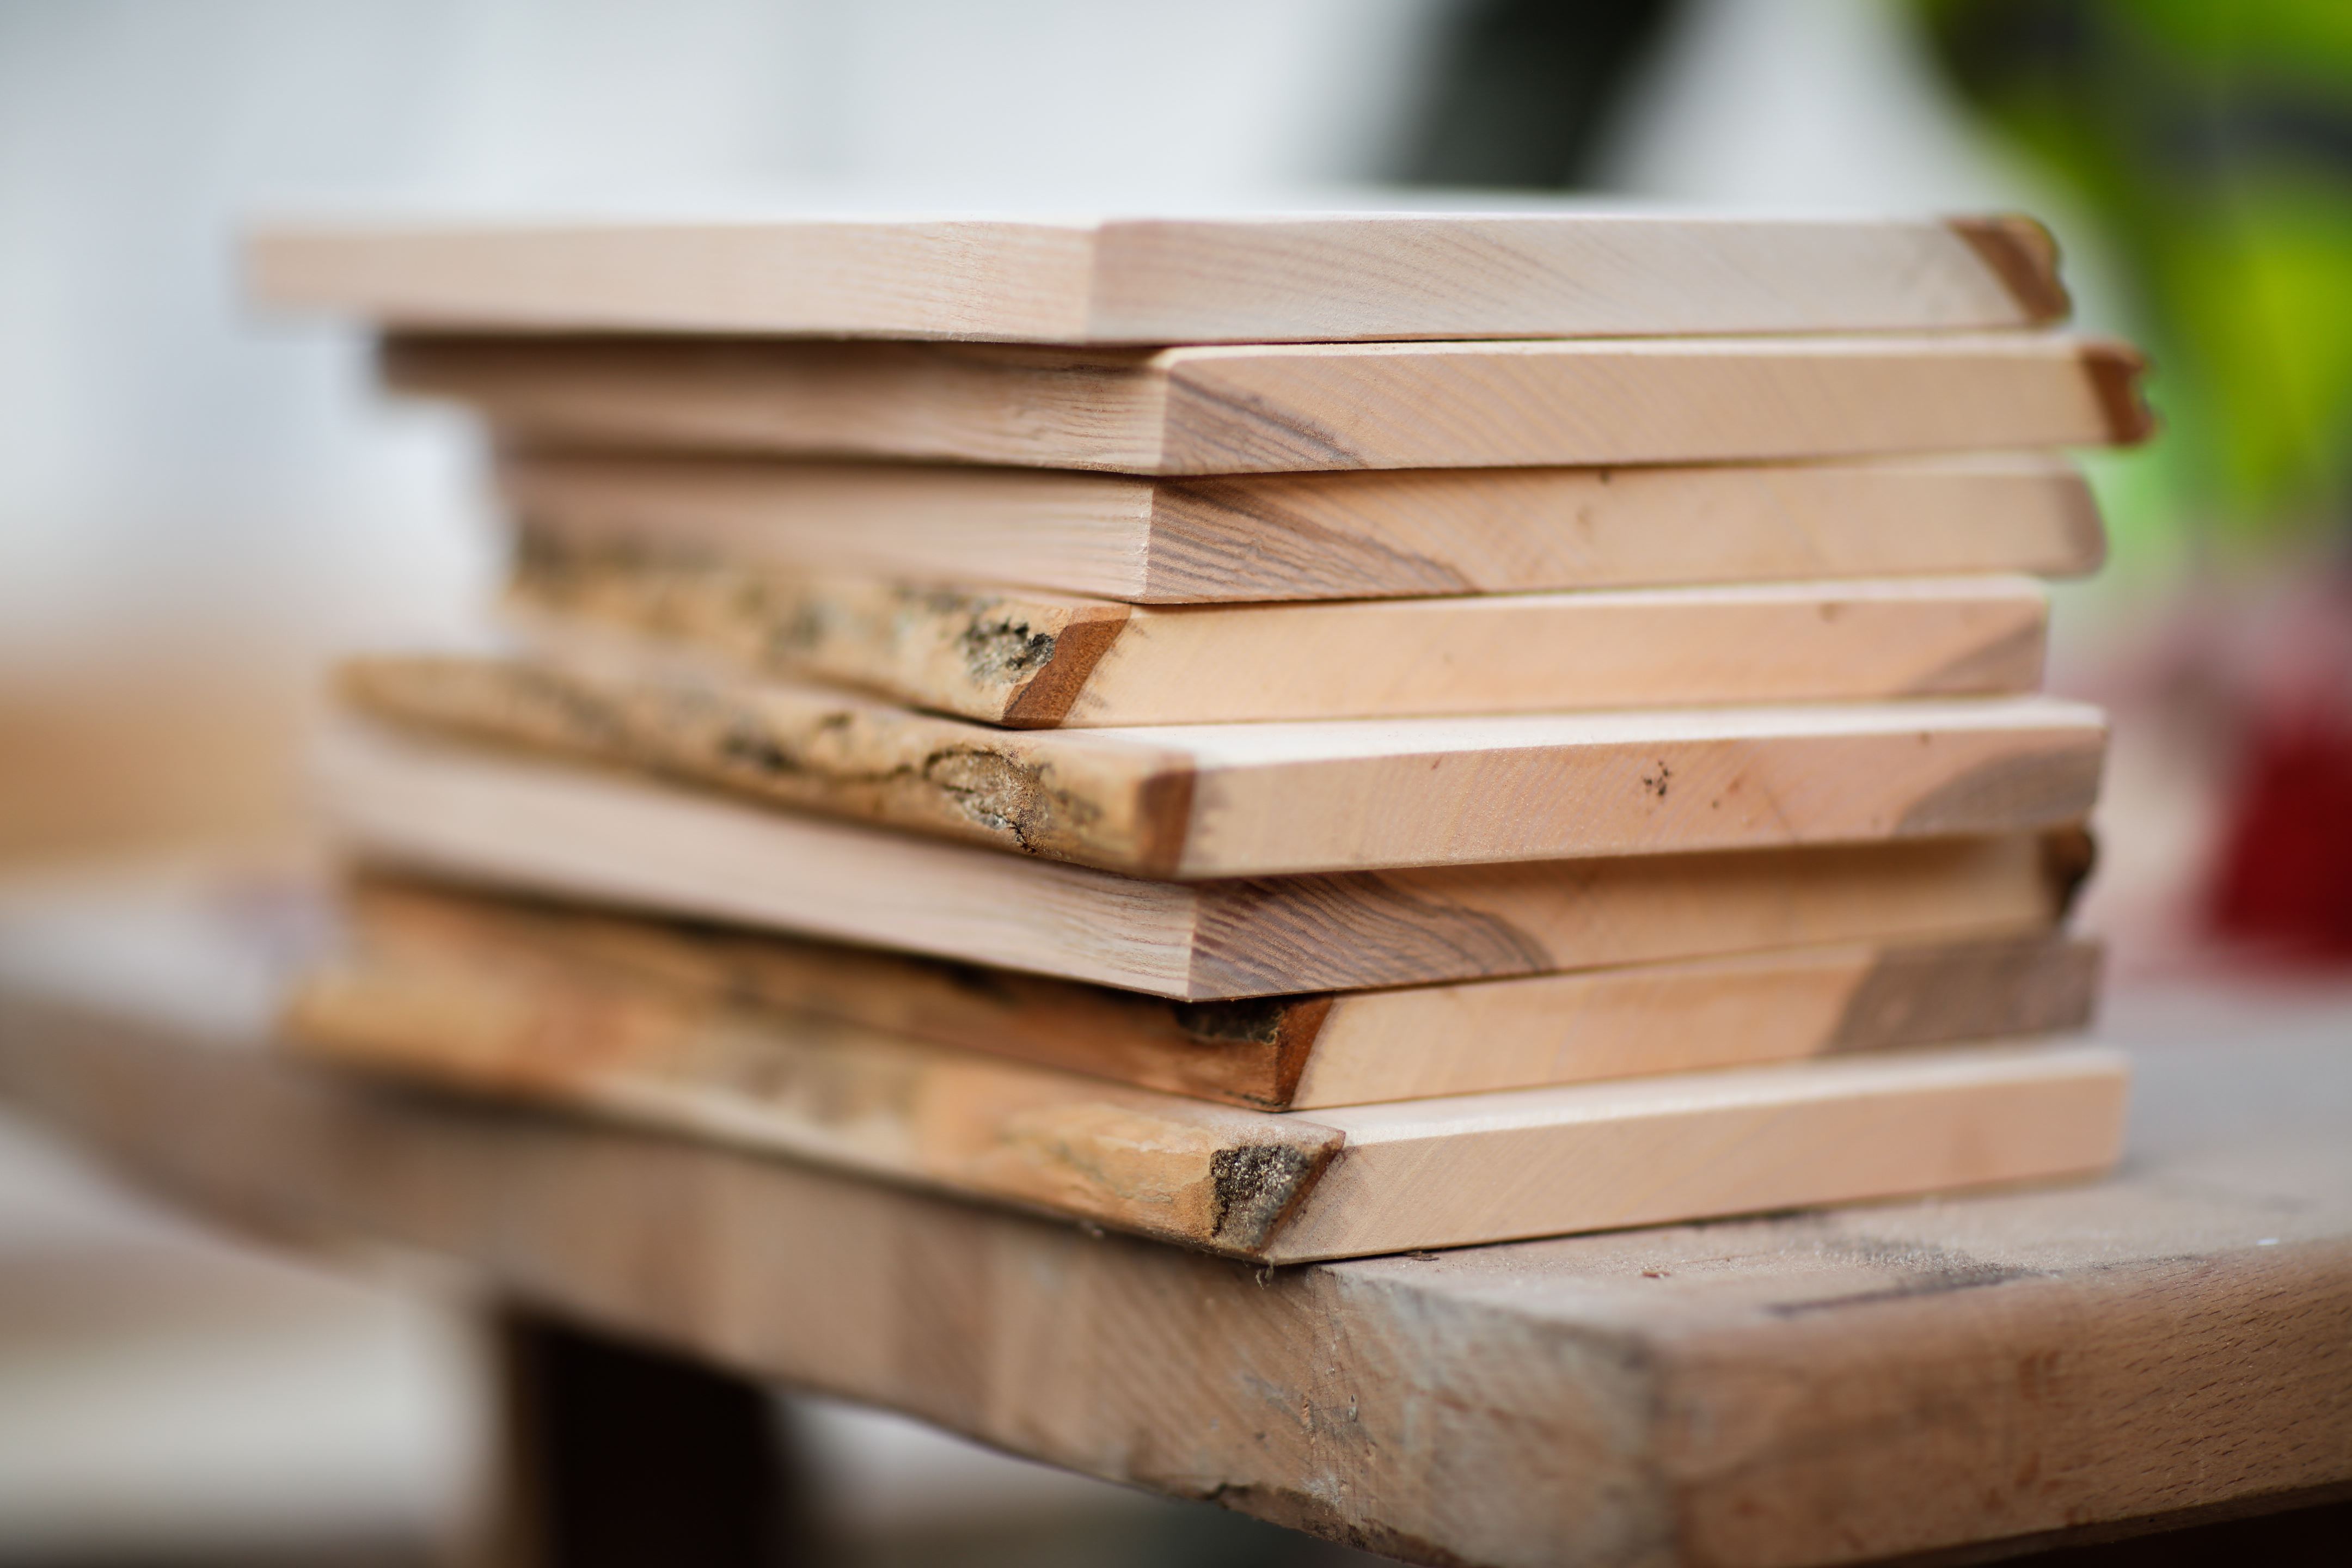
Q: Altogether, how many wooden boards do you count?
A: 8